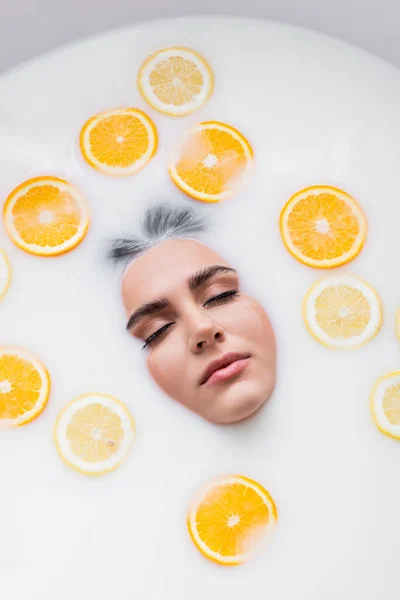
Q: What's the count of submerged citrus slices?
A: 12